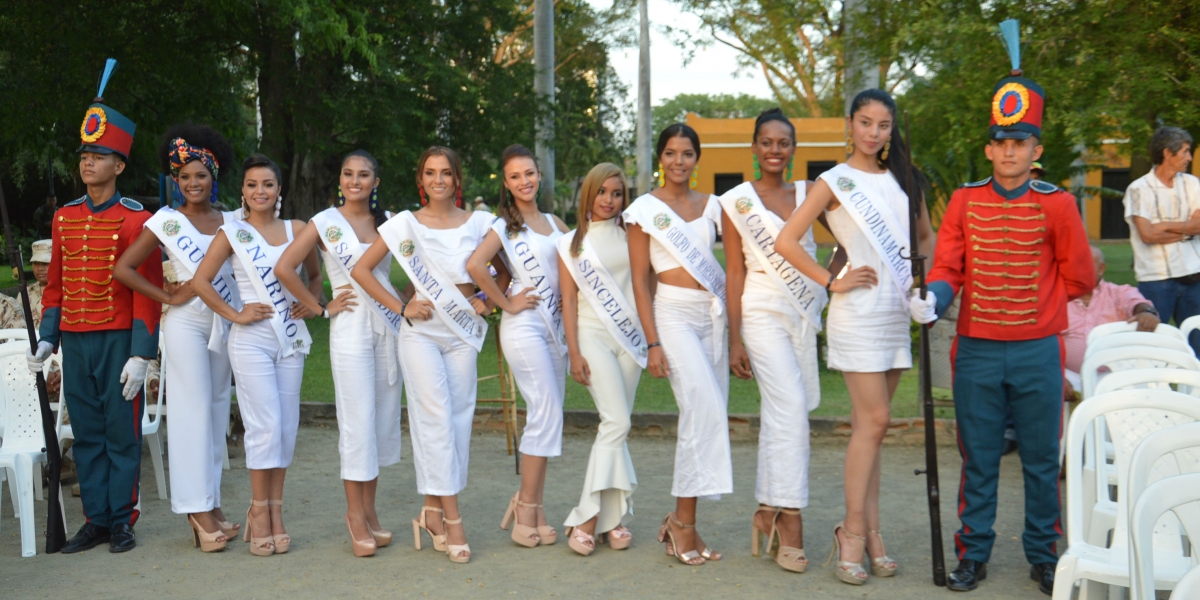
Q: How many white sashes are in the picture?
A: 9